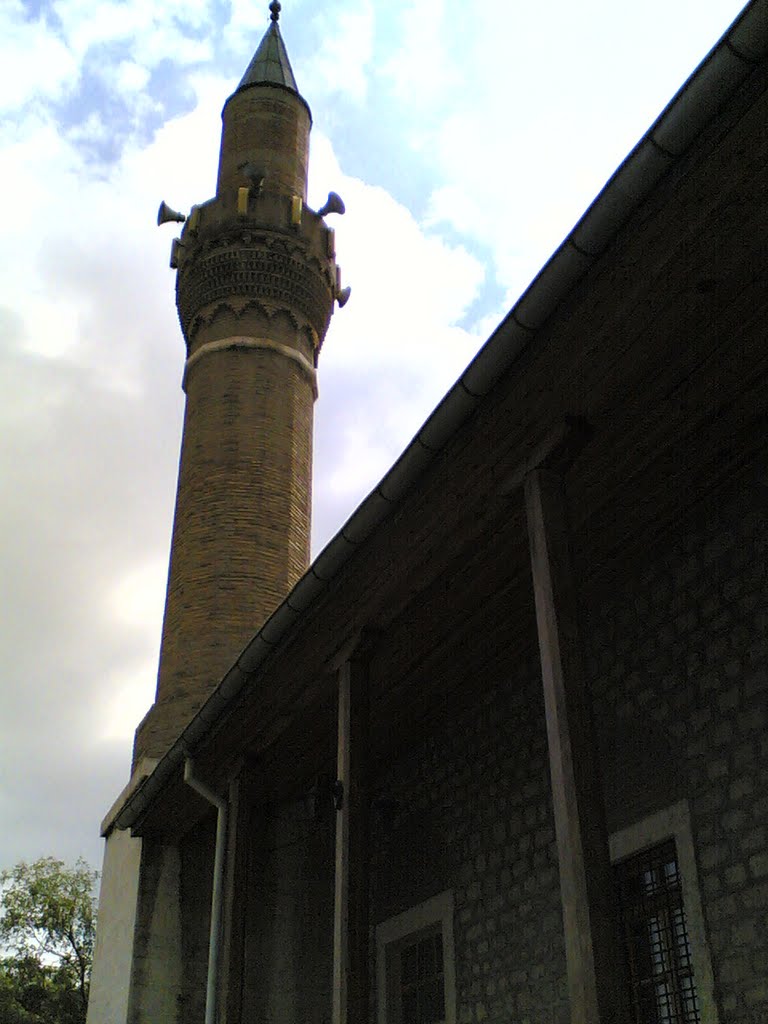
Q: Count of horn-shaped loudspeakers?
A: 4